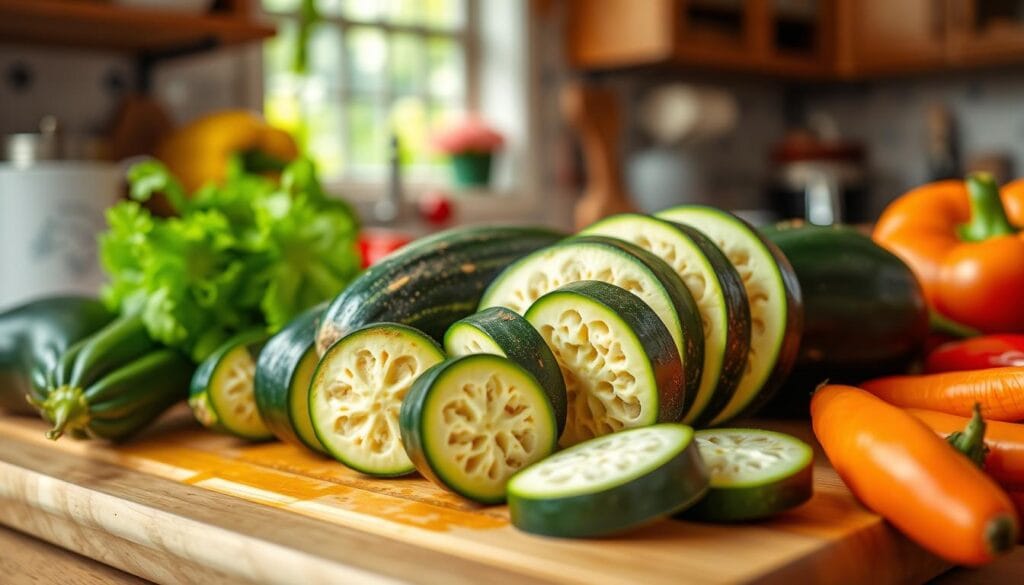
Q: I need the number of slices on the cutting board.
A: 11